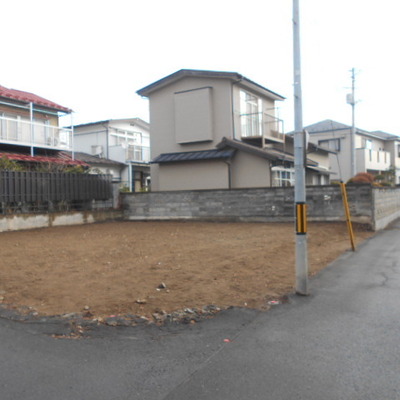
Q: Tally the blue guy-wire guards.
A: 0